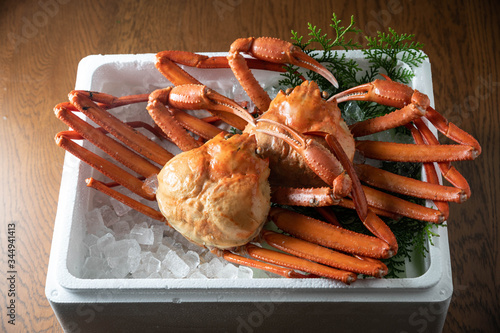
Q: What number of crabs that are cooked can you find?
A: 2